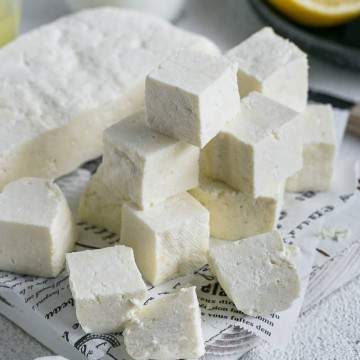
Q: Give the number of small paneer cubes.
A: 12